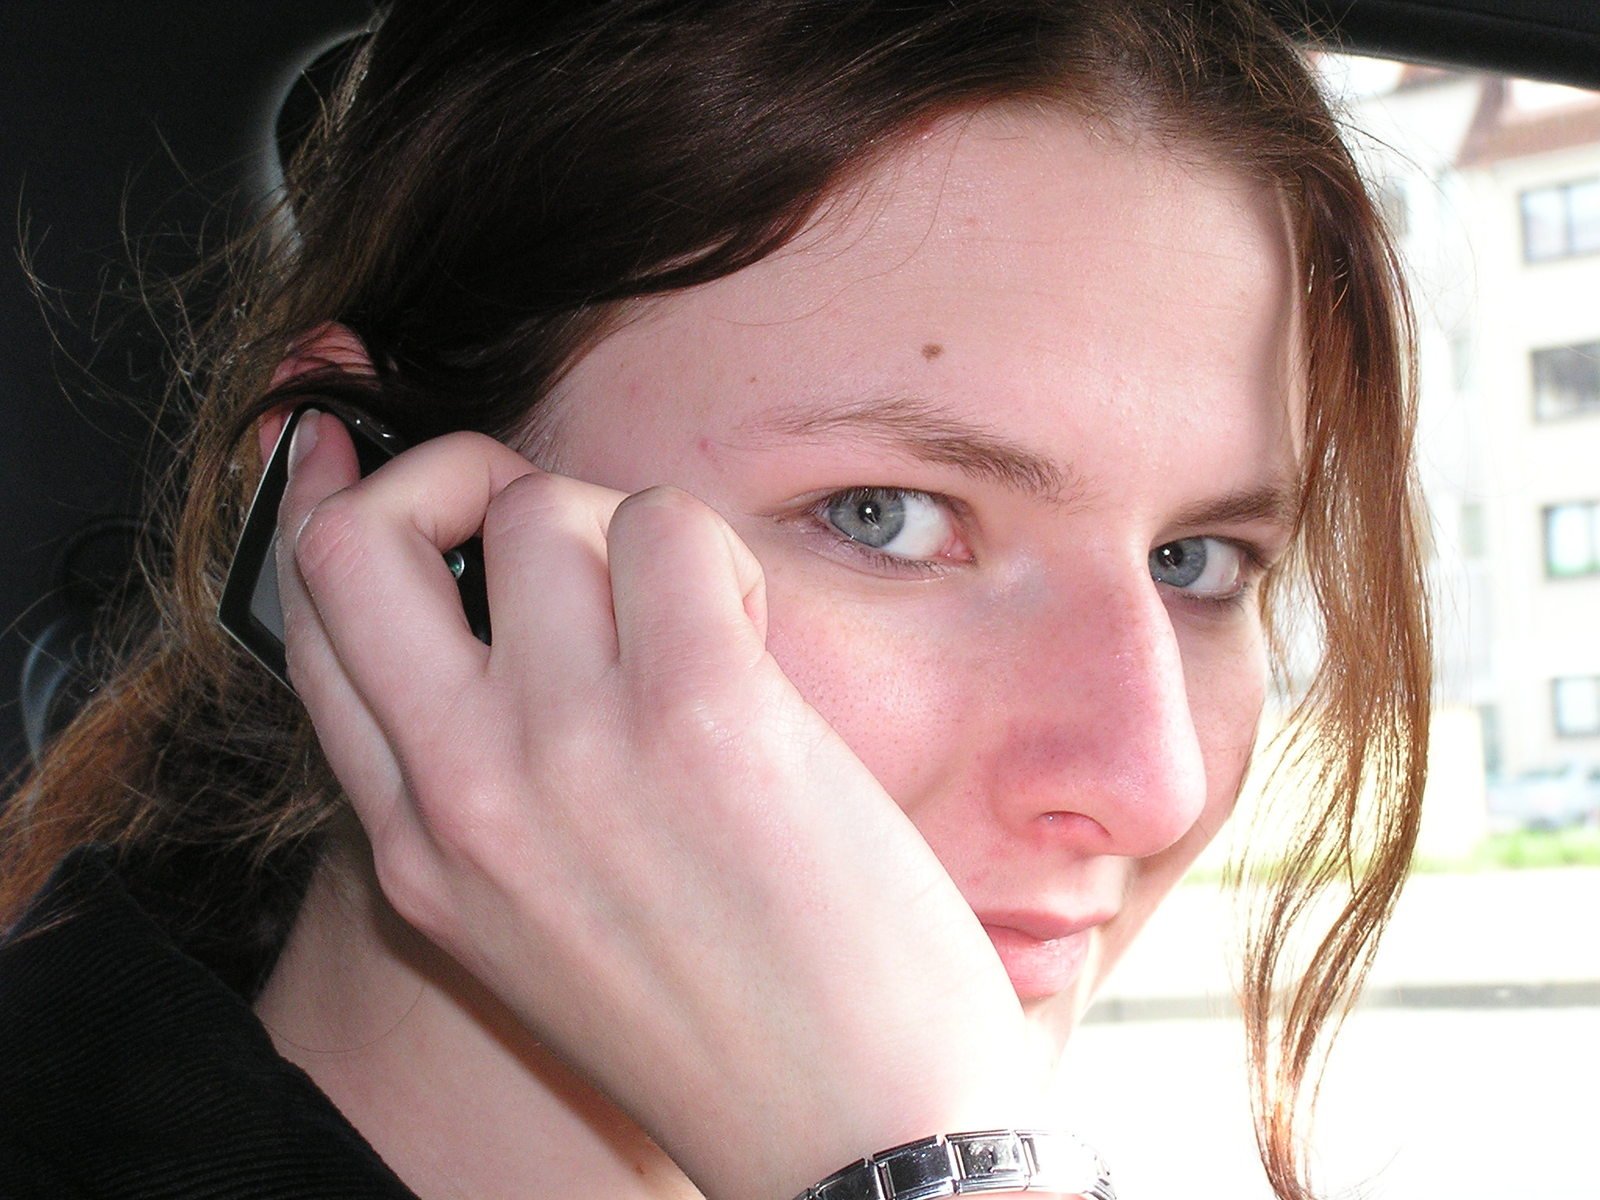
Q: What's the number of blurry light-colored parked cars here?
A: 1